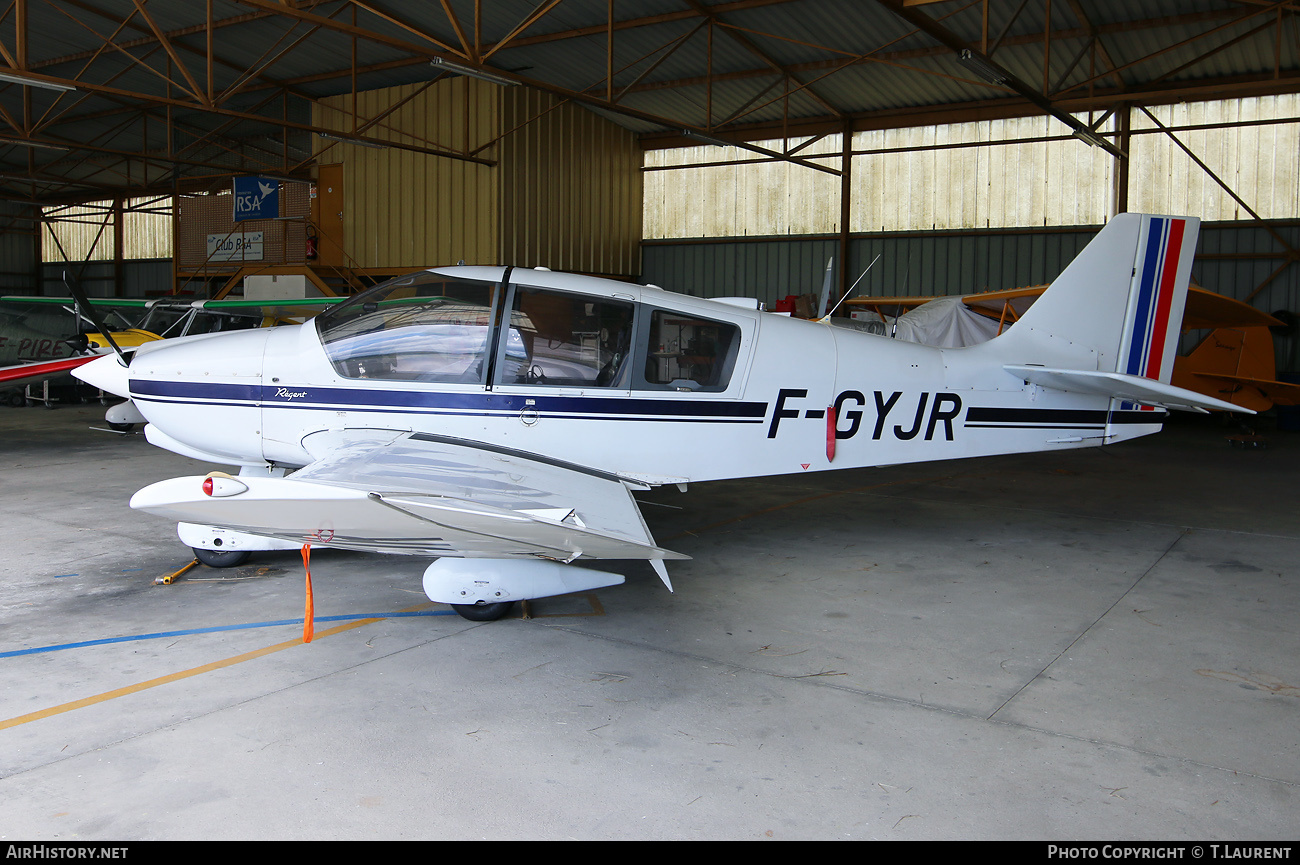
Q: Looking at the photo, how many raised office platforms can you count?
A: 1